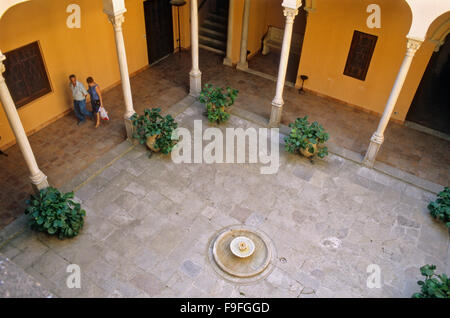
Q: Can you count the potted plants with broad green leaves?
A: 6